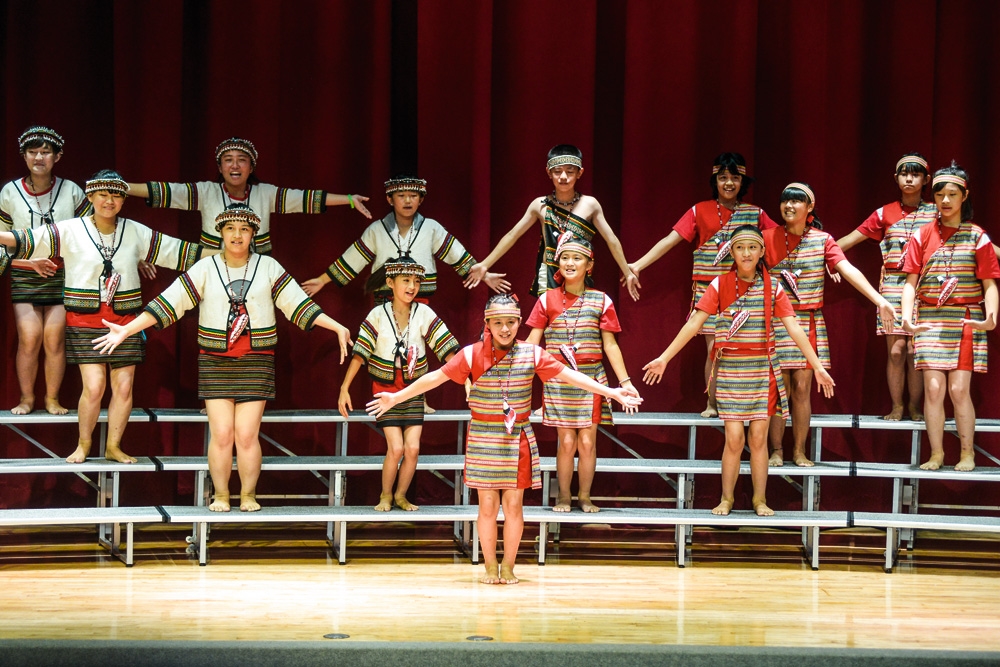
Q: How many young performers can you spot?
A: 14